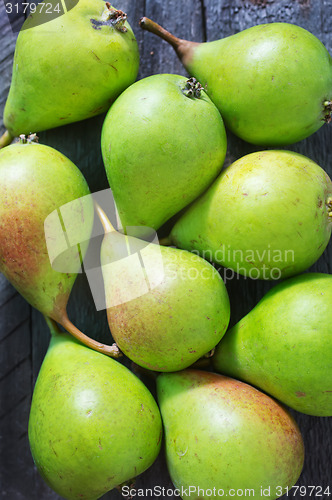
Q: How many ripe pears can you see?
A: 9